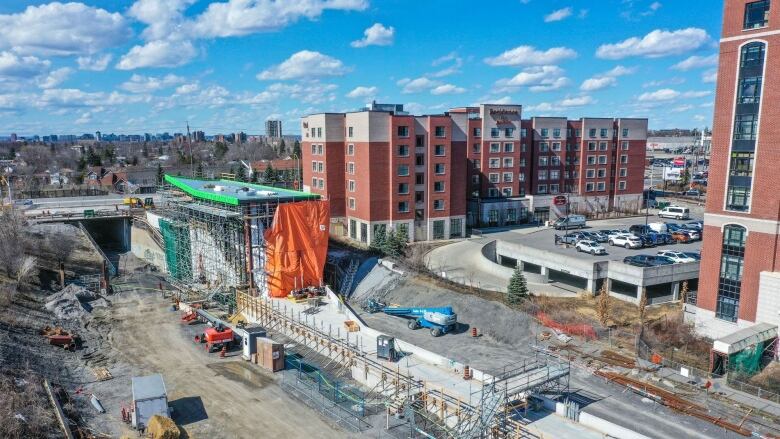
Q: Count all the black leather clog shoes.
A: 0